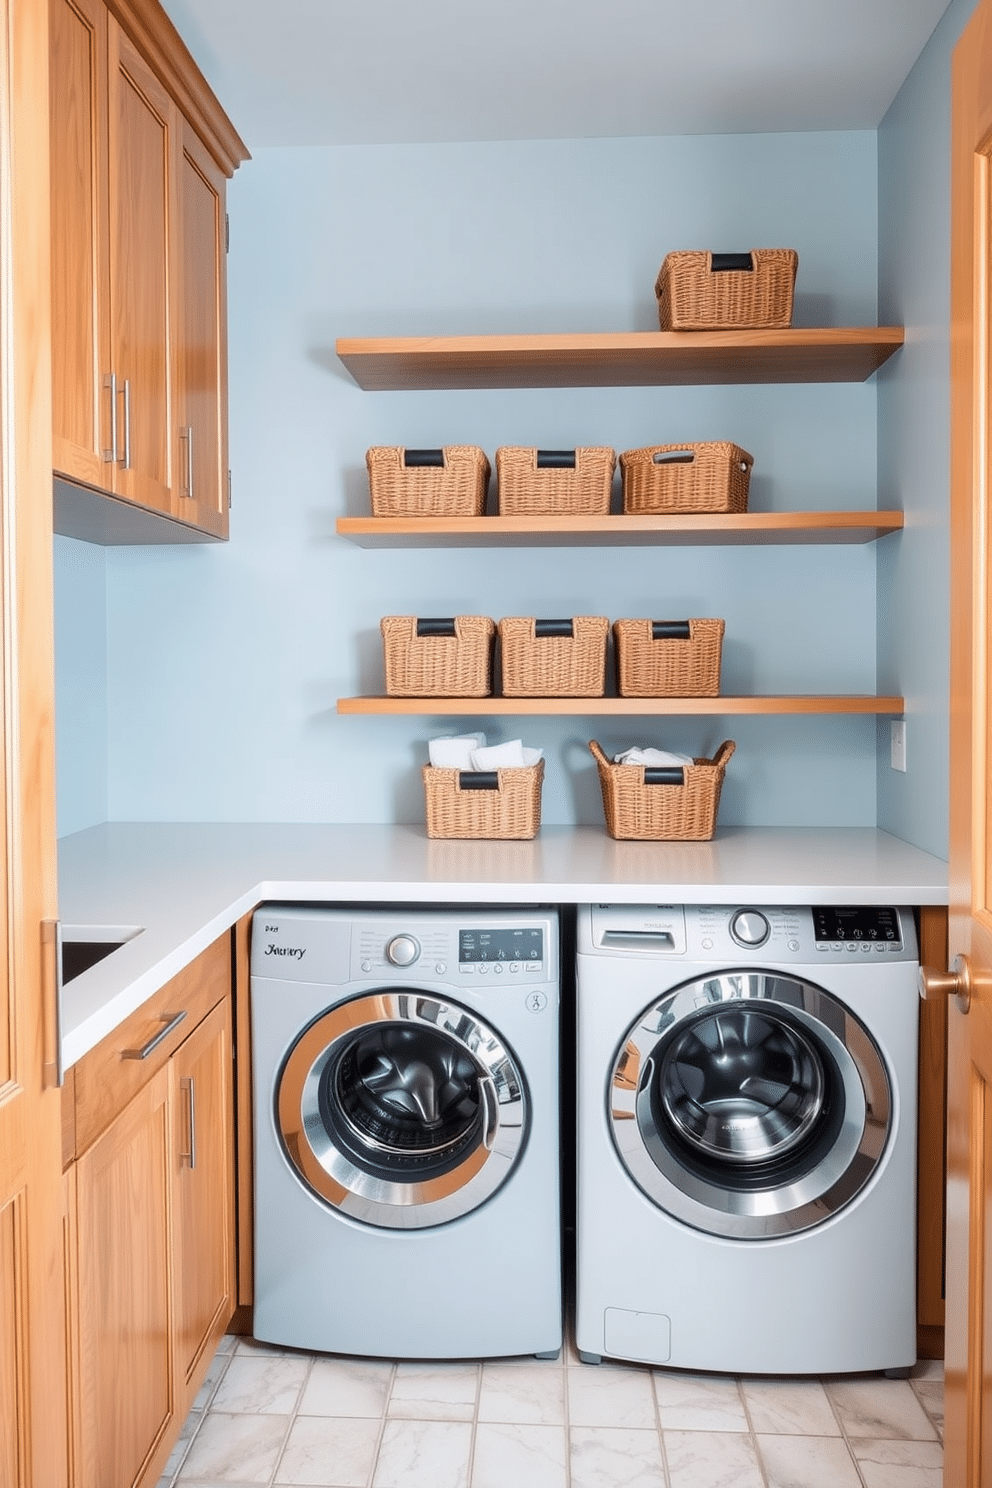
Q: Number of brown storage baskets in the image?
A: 9